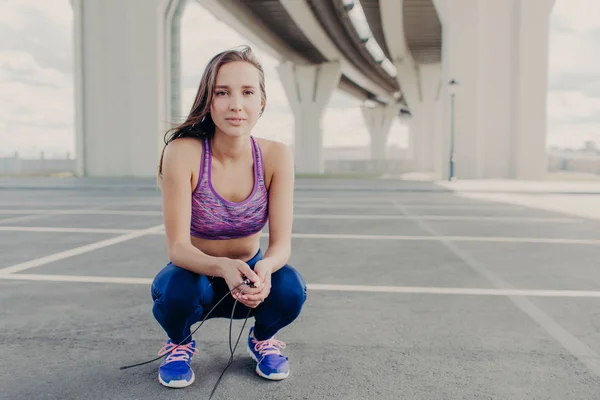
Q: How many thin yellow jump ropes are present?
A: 0